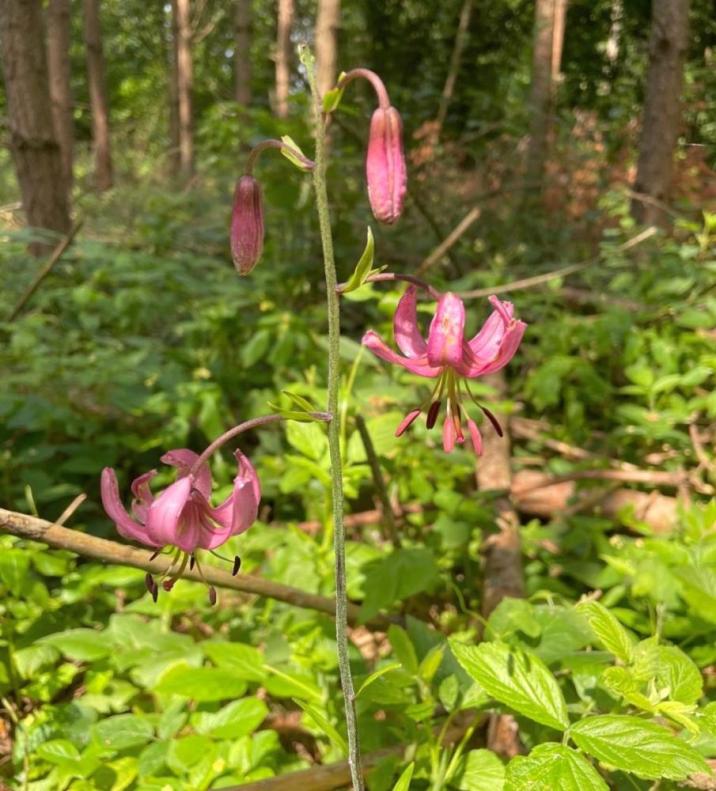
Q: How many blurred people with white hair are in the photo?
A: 0